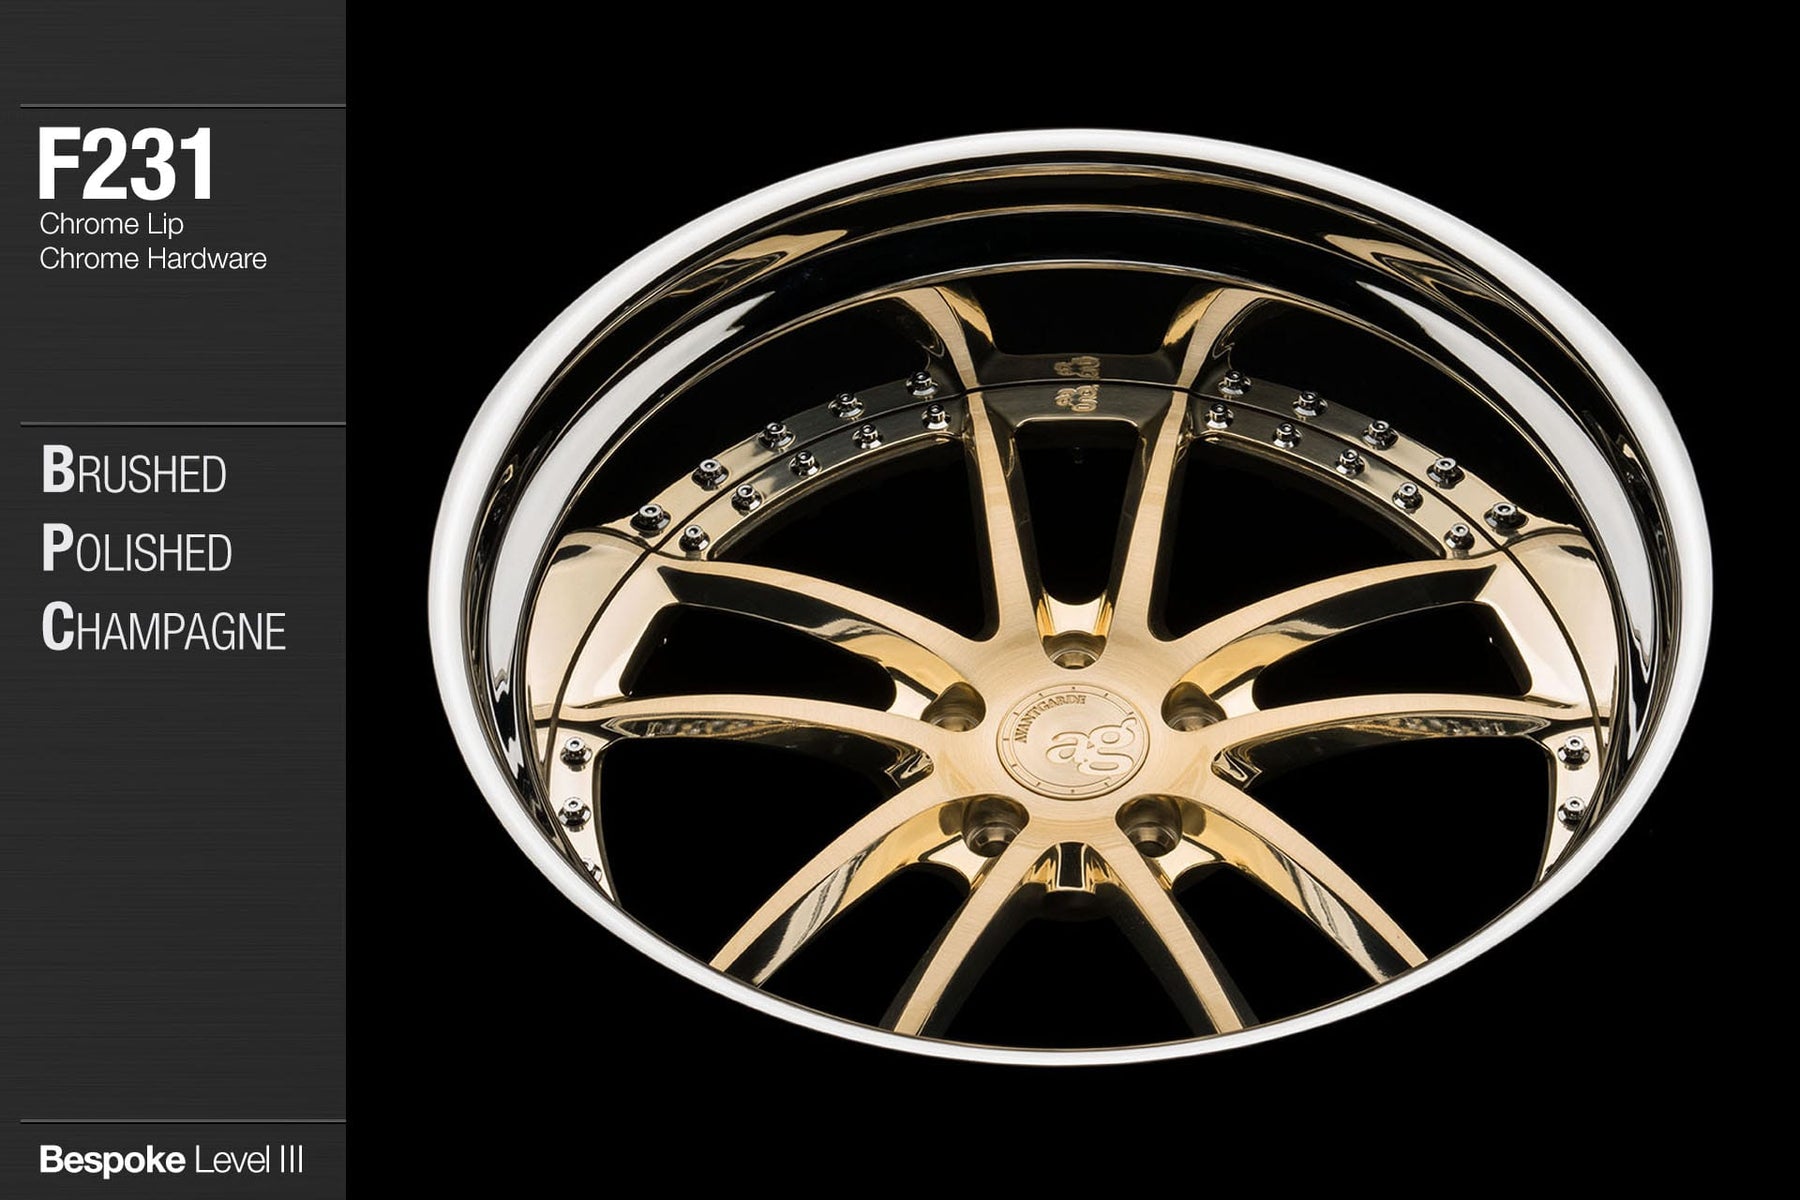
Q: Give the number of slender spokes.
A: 10